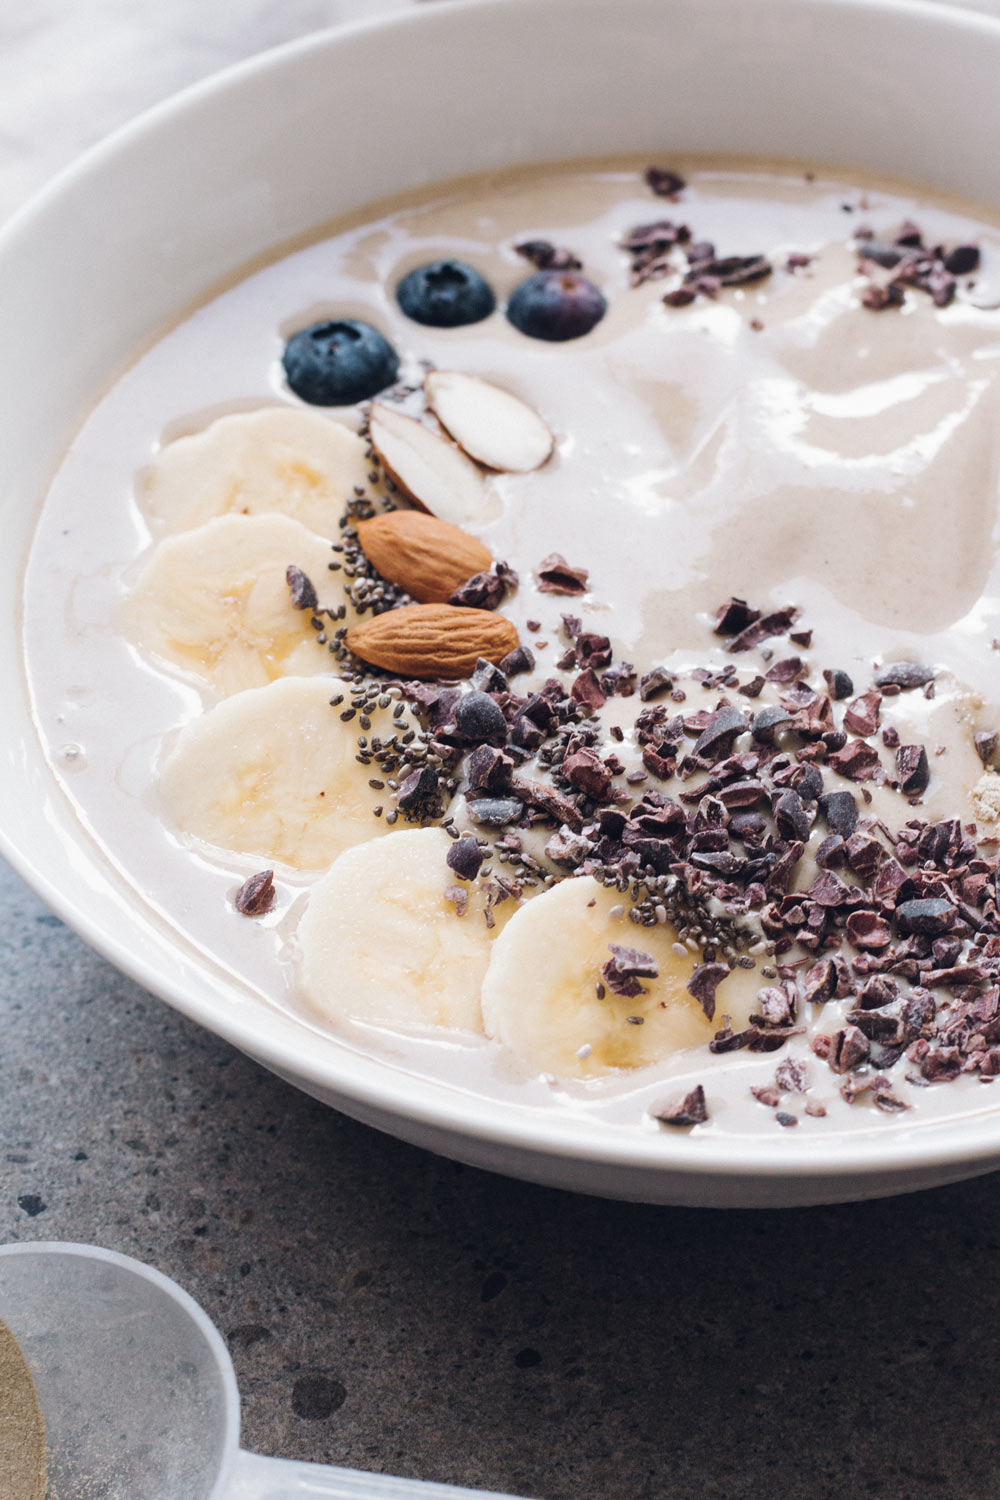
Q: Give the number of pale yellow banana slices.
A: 5